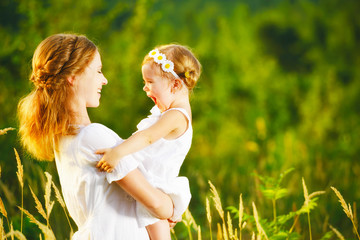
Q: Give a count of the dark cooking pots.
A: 0